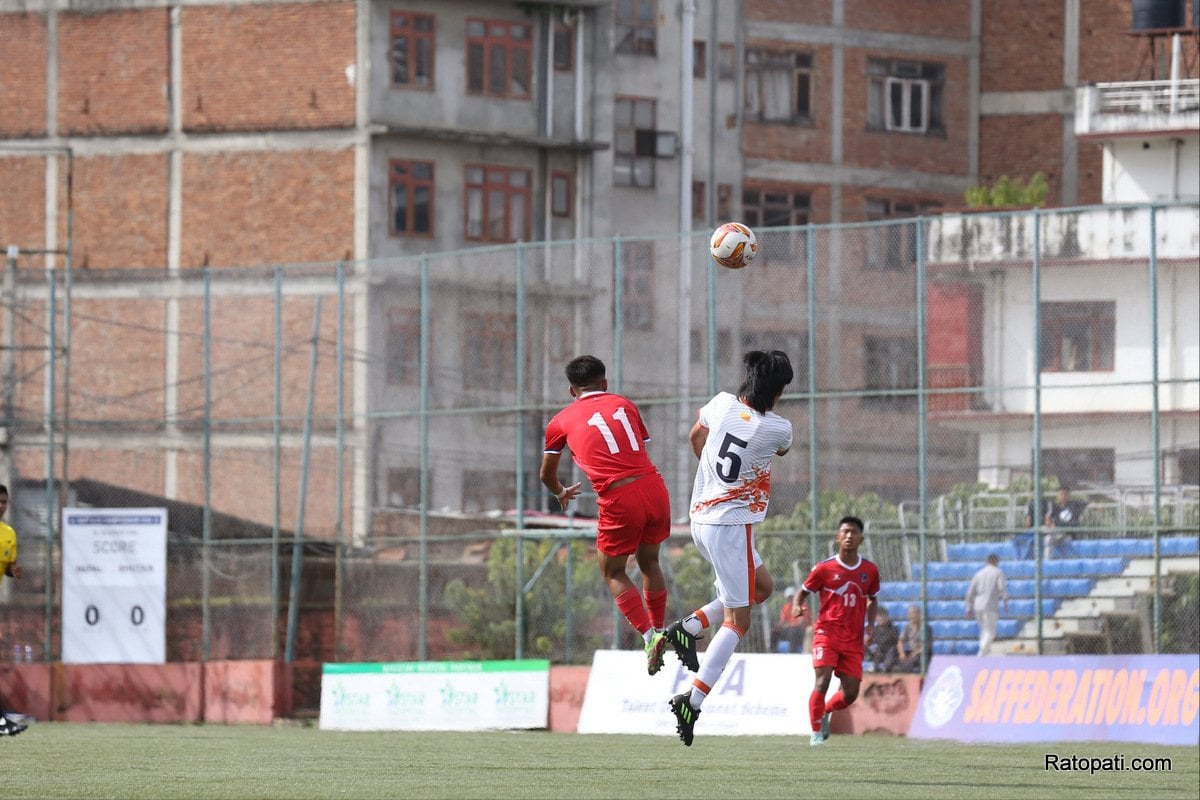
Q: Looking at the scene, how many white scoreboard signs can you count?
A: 1